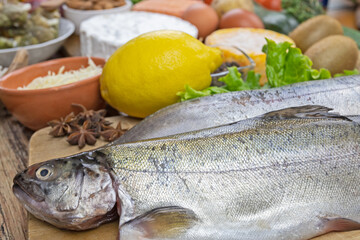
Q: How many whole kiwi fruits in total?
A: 2